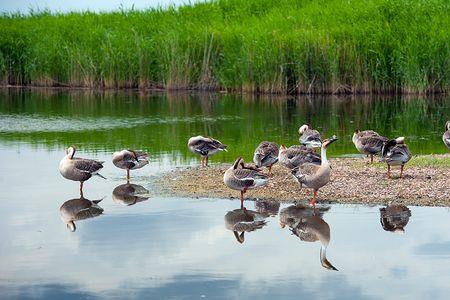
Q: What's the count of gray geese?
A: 11